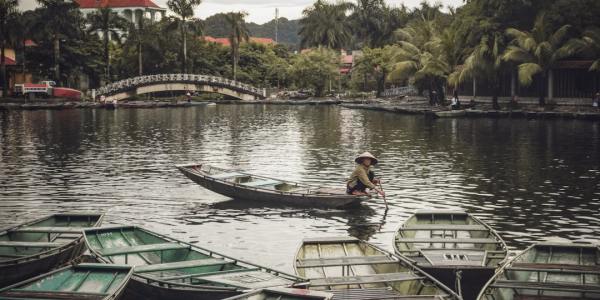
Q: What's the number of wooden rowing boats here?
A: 8